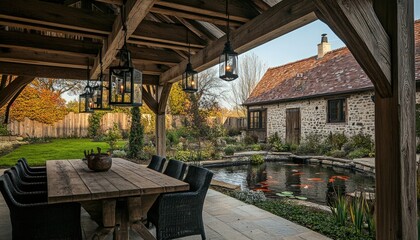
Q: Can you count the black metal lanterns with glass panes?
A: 5